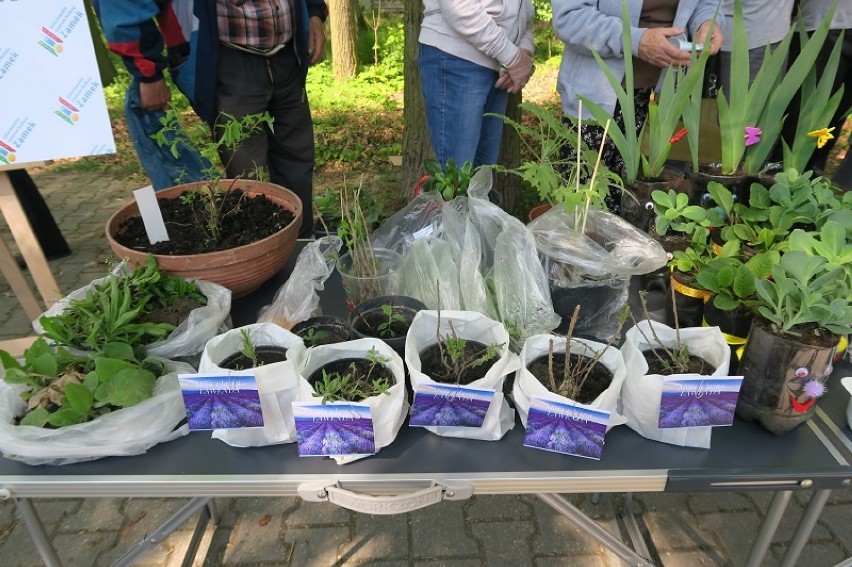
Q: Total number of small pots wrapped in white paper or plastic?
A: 5